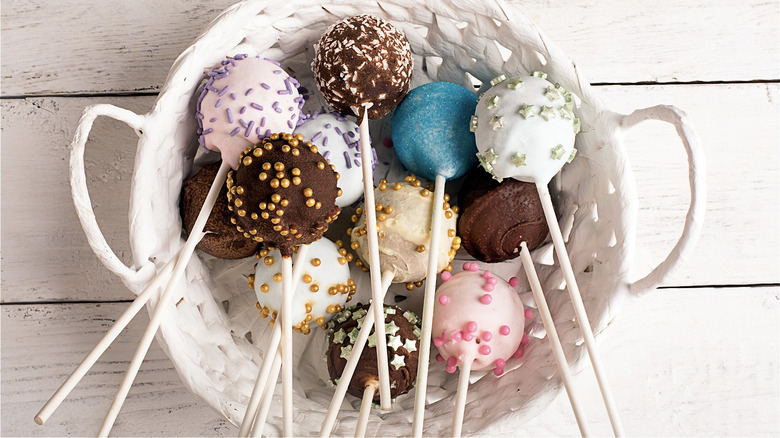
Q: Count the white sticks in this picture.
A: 12